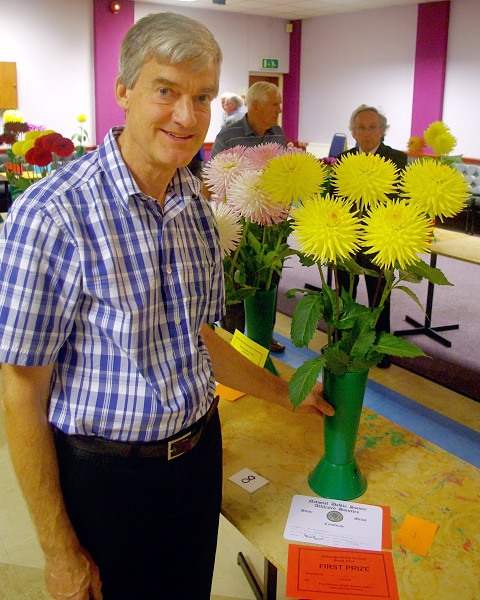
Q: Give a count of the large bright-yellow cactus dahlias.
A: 5